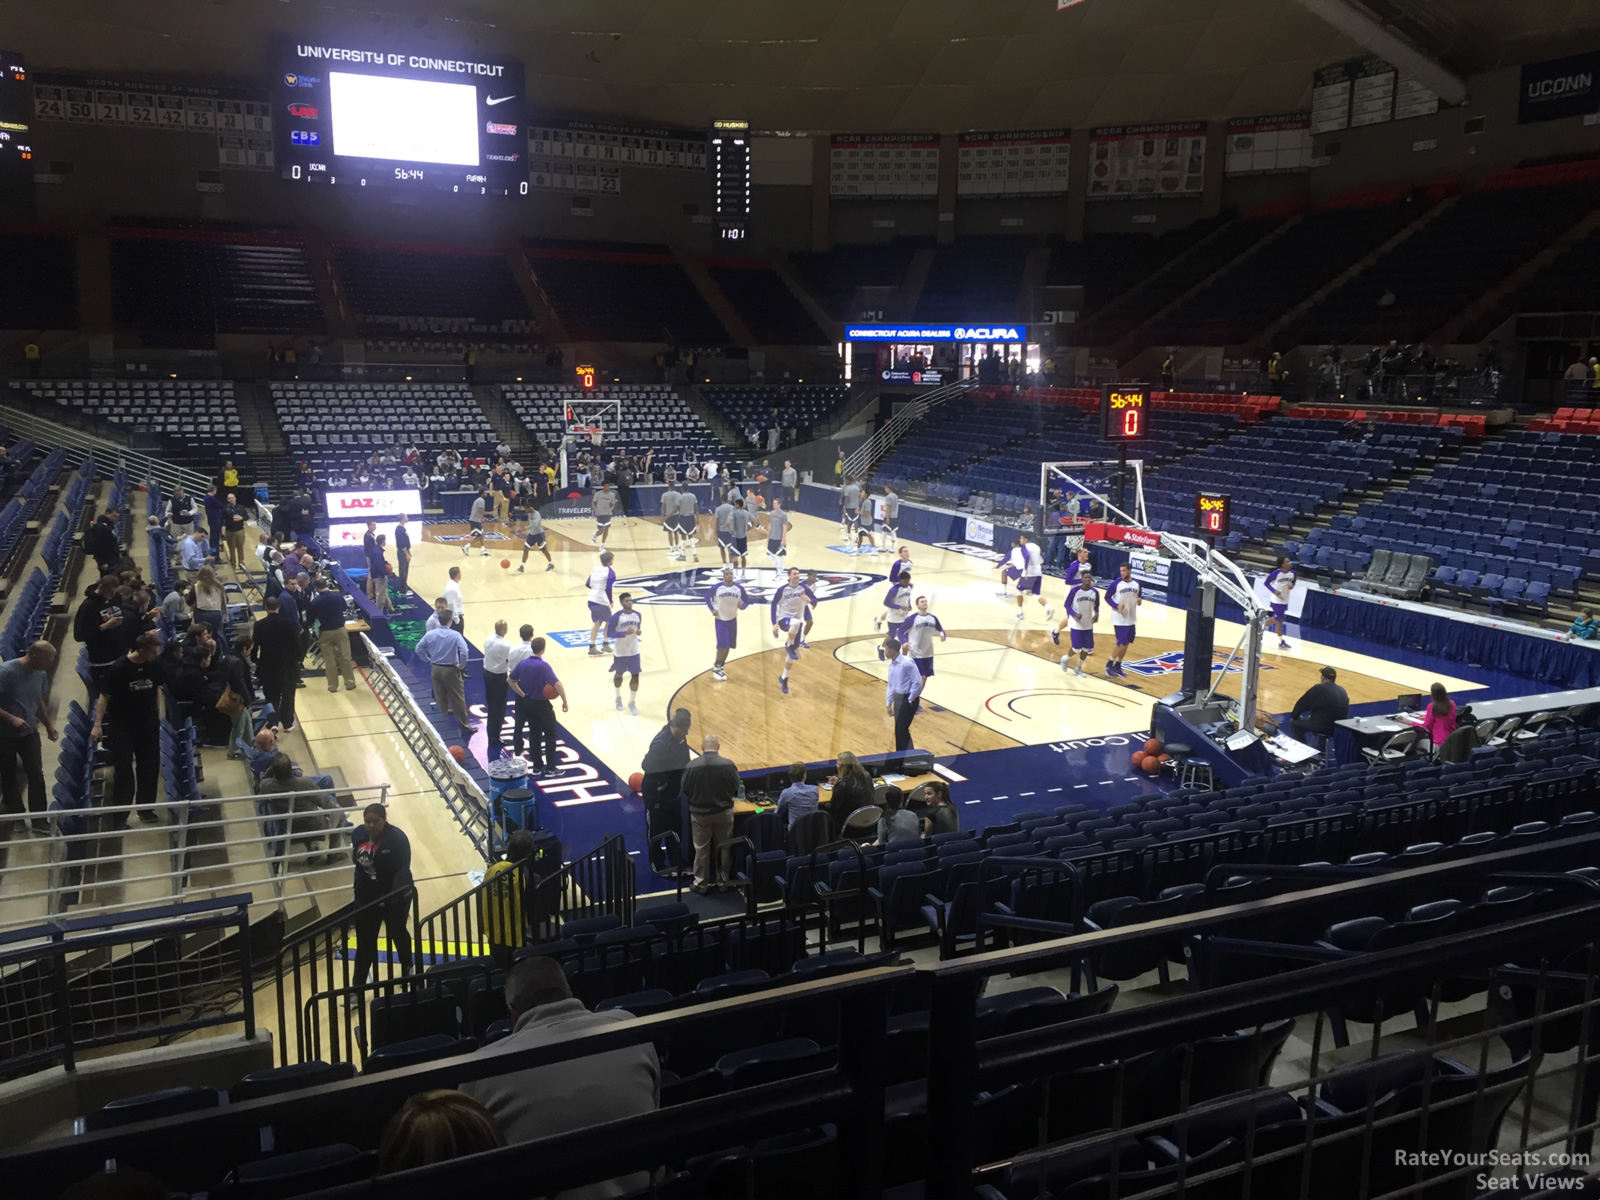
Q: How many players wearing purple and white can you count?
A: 14